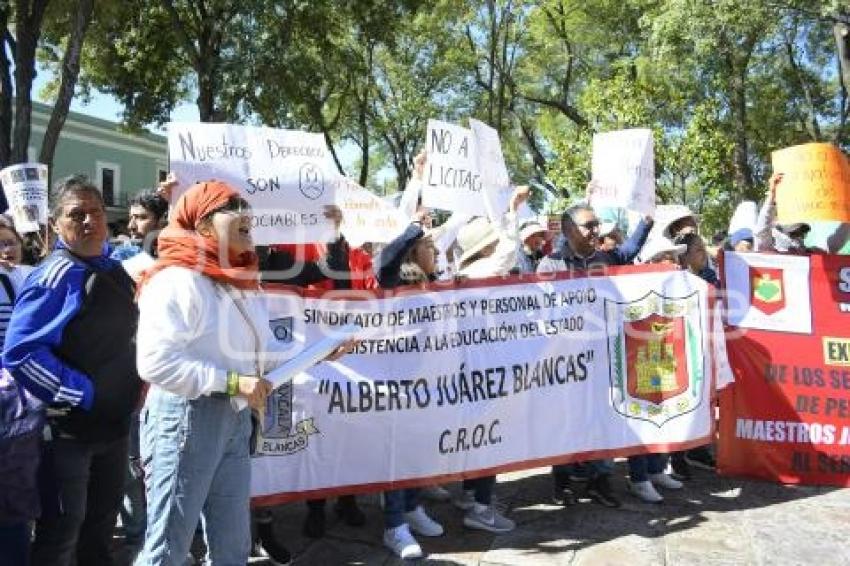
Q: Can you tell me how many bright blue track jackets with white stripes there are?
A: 1